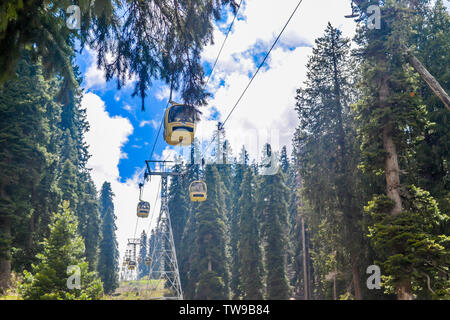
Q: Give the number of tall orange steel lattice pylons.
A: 0